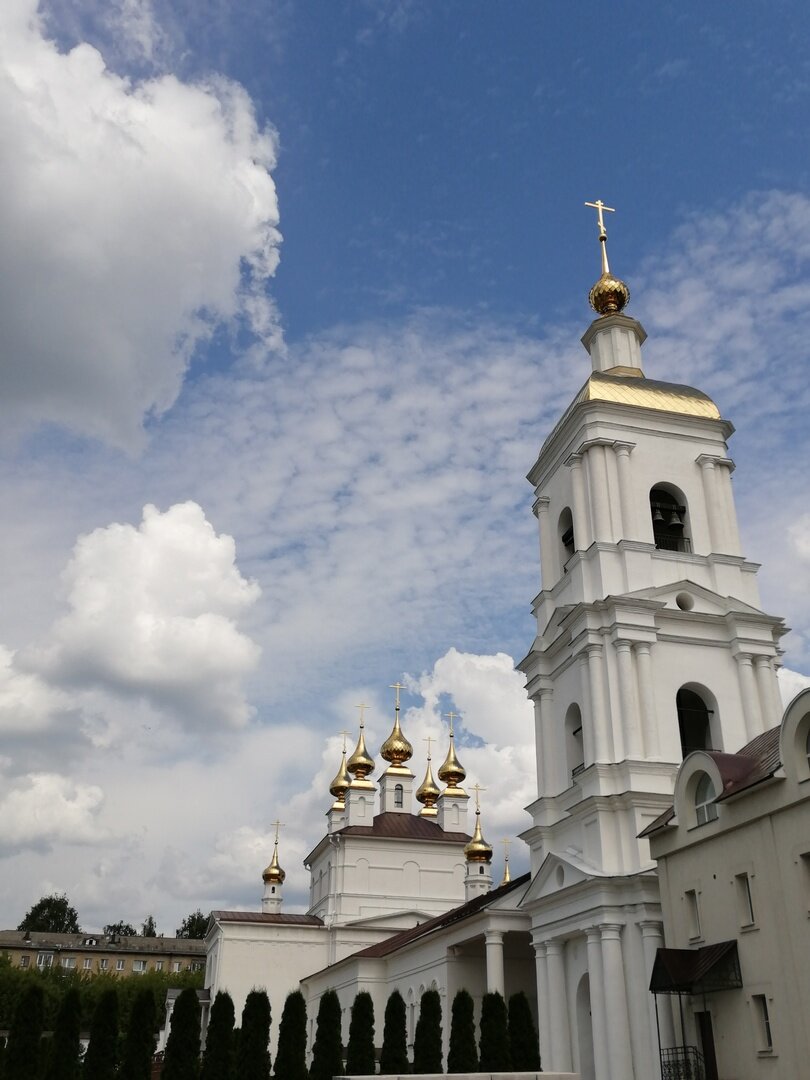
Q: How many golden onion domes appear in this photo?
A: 9